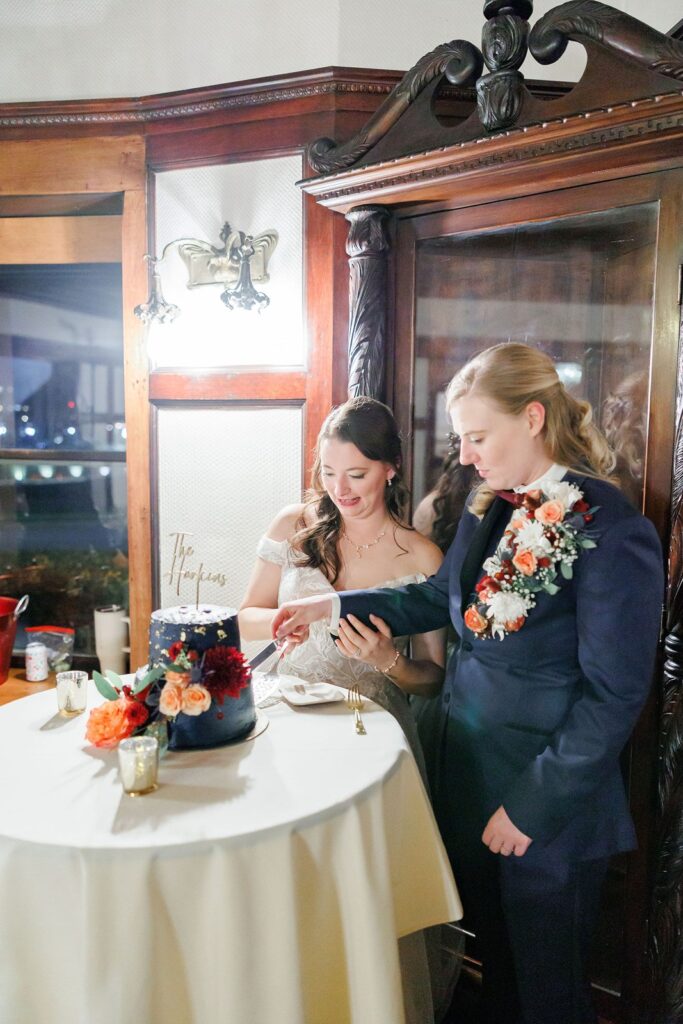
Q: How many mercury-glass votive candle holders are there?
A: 2